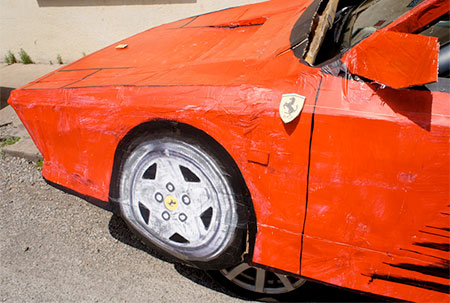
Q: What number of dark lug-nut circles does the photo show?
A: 5